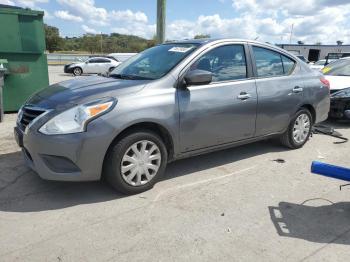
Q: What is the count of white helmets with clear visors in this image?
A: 0